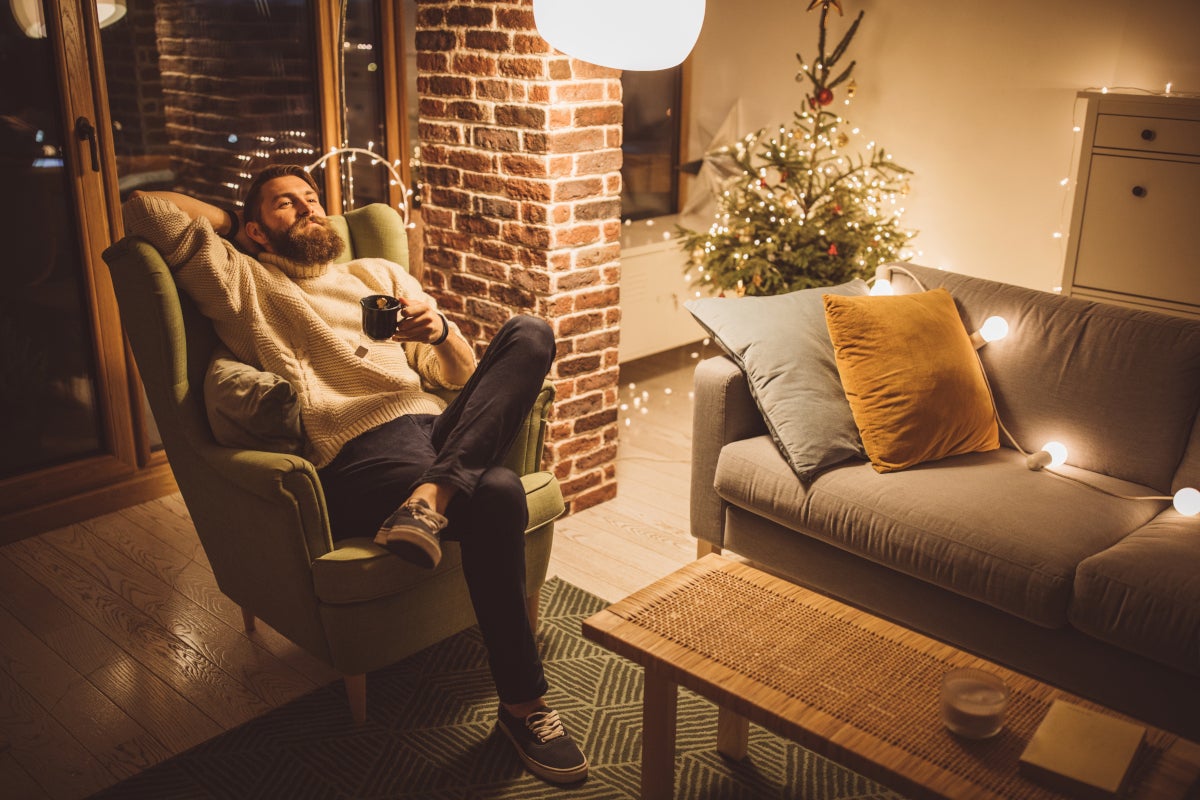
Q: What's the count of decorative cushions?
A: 3